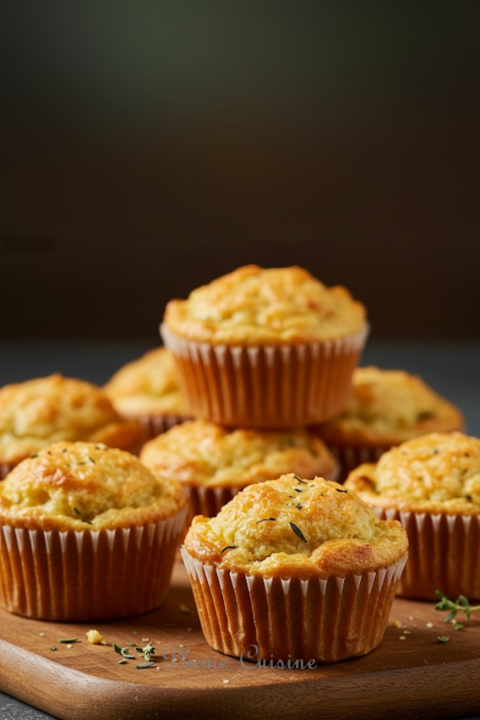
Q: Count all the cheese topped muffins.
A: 8